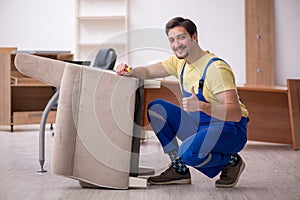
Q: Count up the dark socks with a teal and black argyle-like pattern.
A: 2